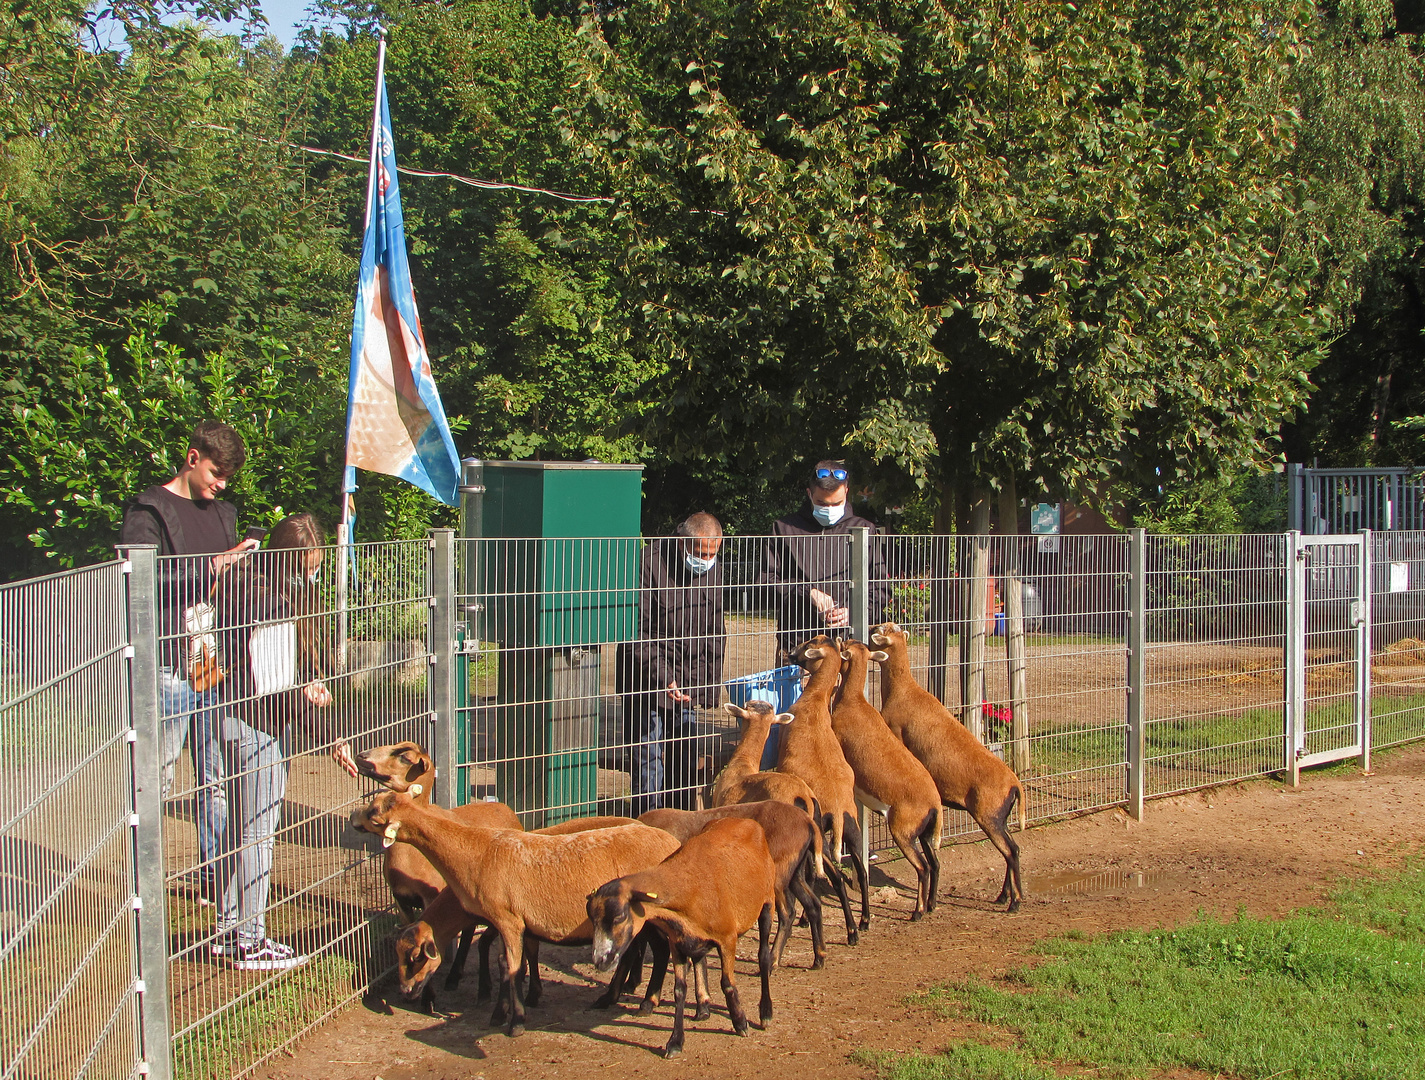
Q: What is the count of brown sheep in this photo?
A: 9